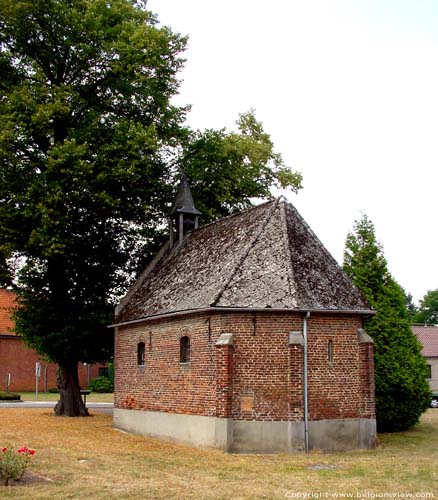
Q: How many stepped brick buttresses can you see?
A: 3